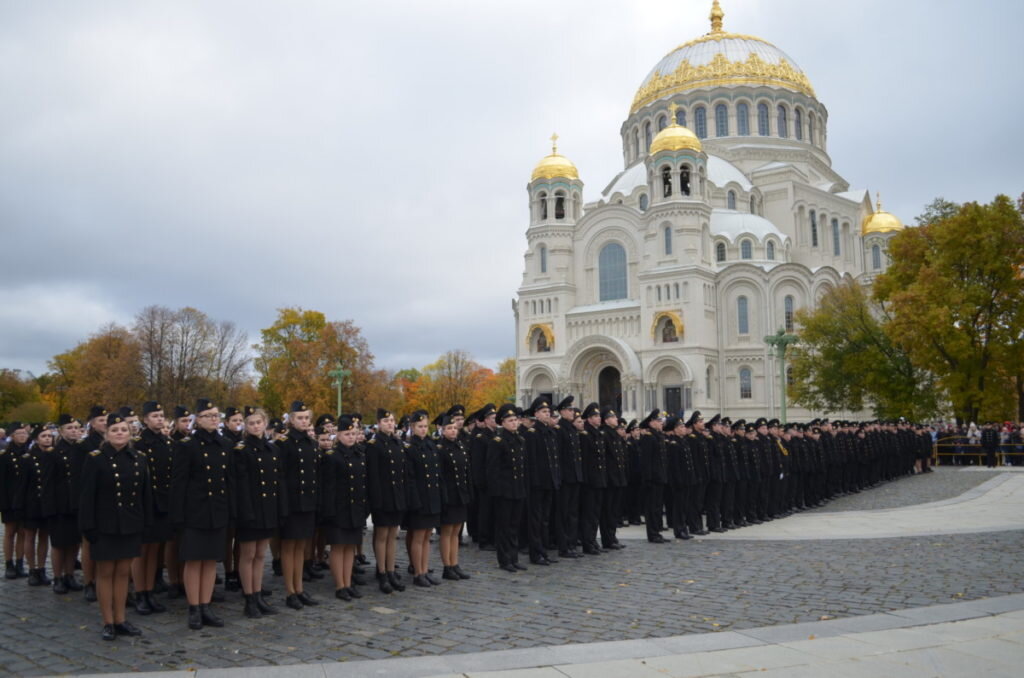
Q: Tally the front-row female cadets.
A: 8